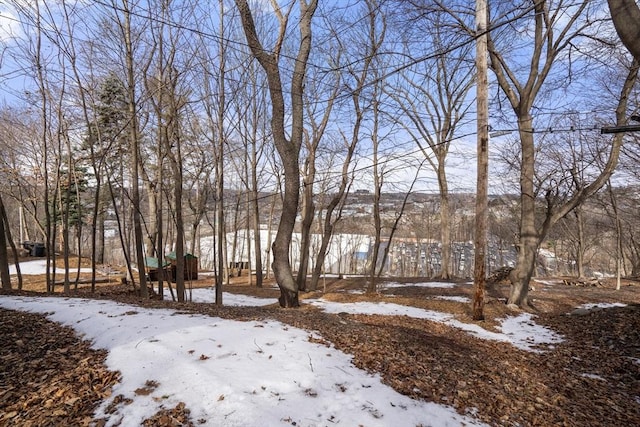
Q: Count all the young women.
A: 0